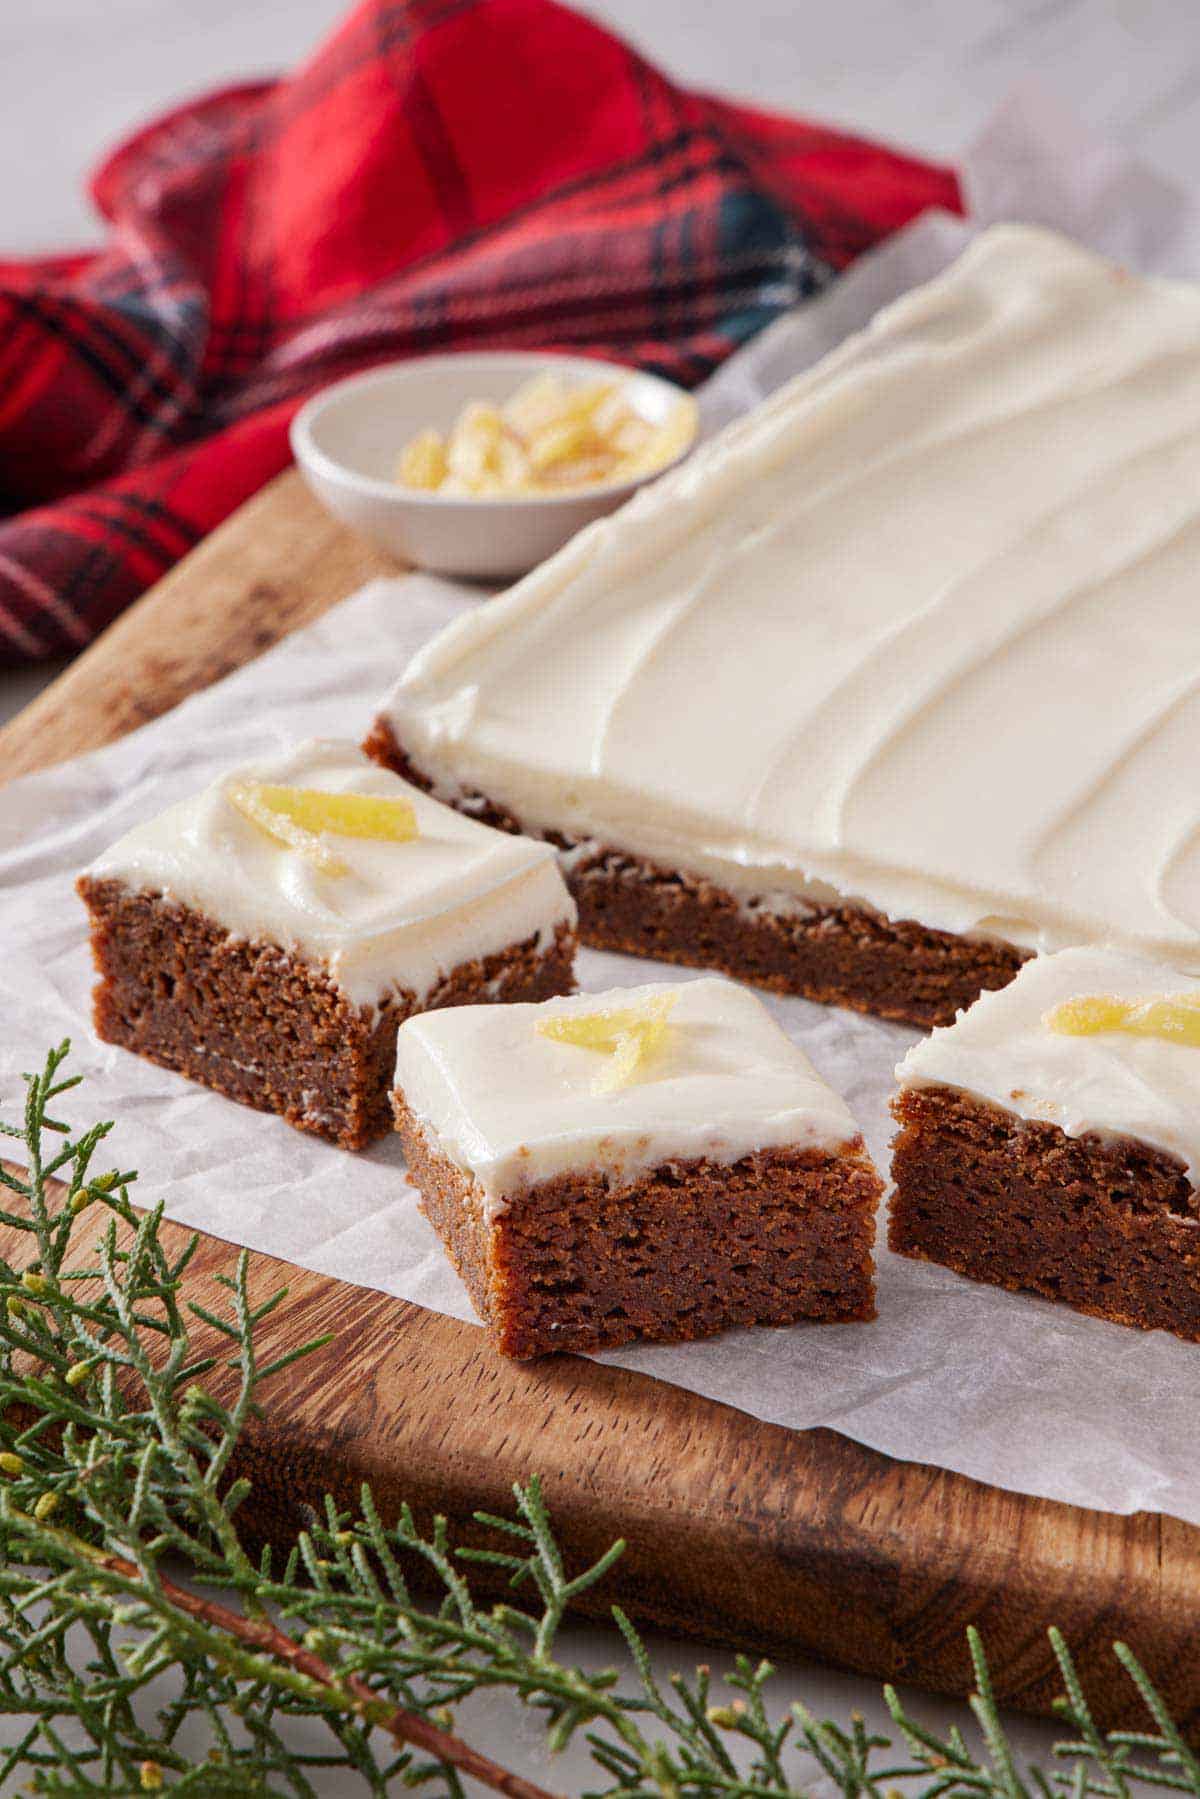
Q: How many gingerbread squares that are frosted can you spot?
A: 3